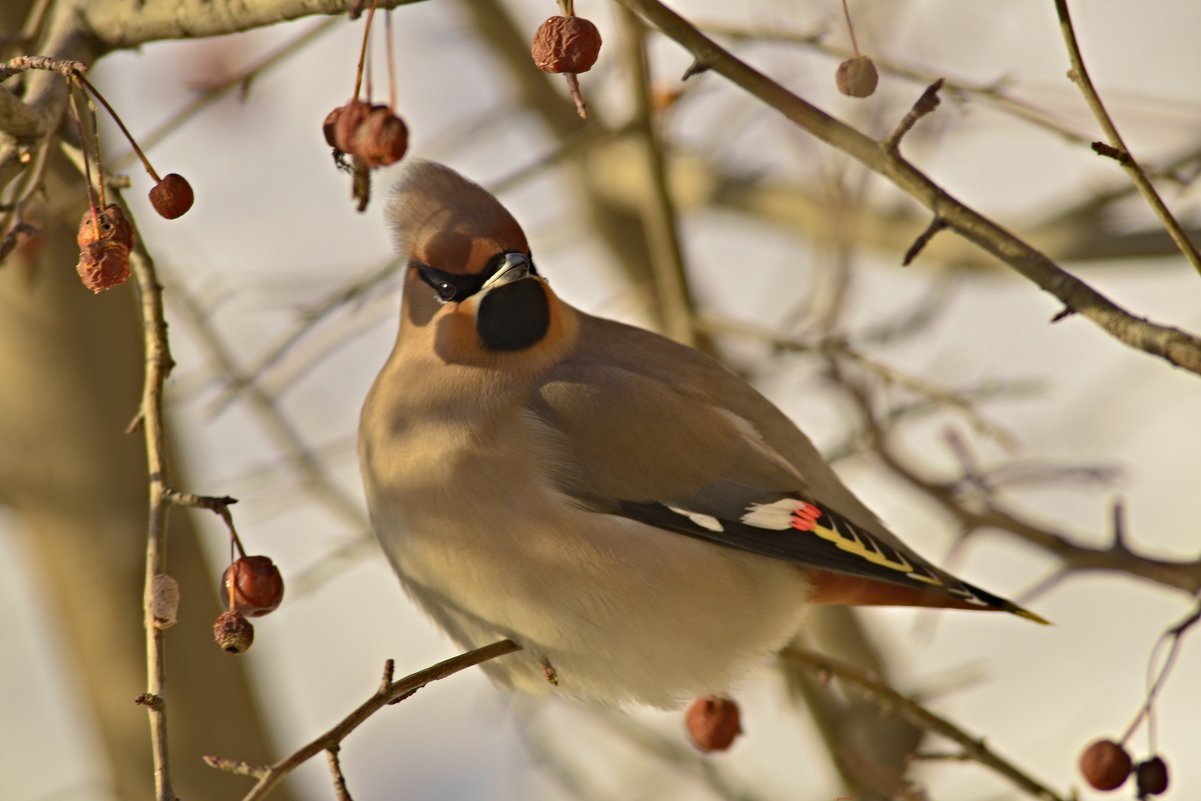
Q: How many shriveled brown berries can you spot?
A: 12